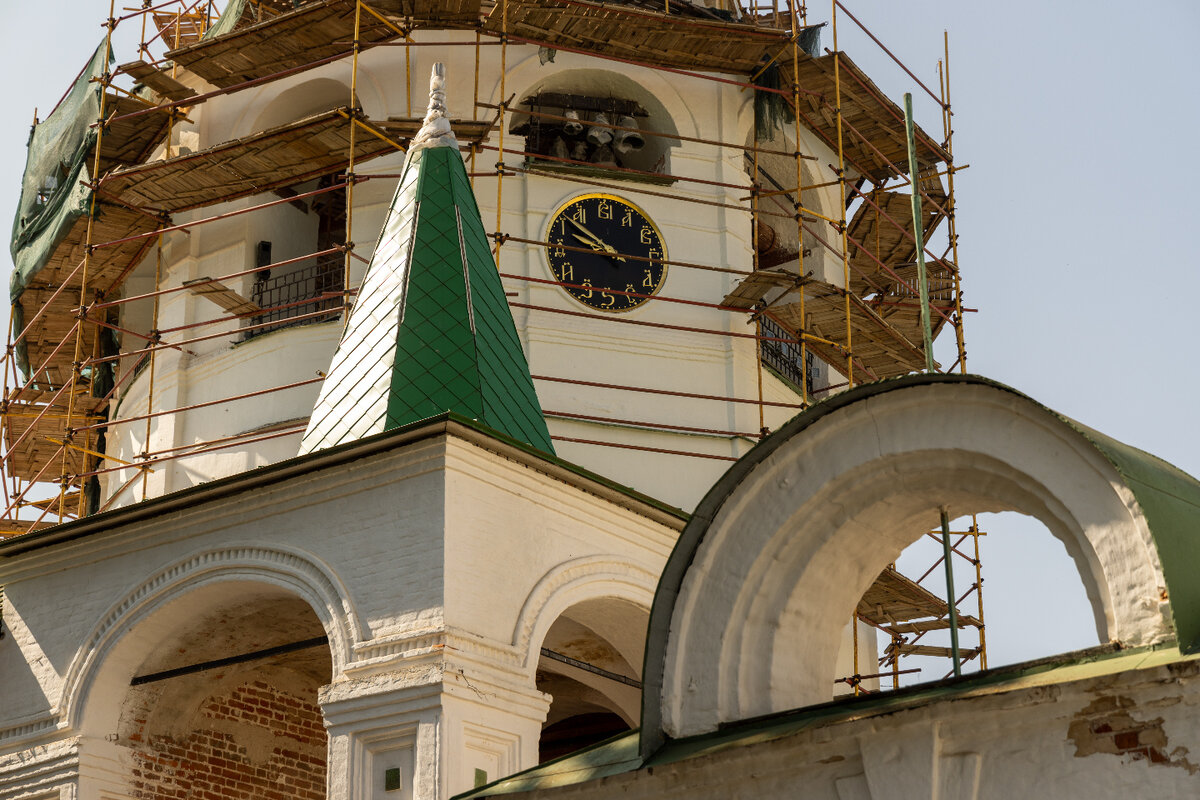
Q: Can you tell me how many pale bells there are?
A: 3